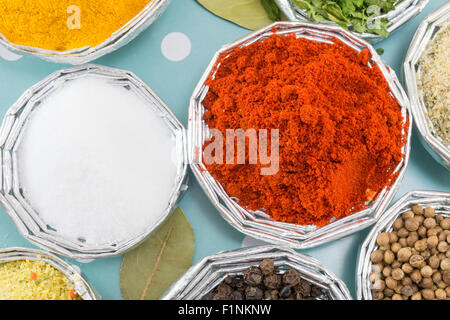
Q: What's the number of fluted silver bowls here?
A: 8